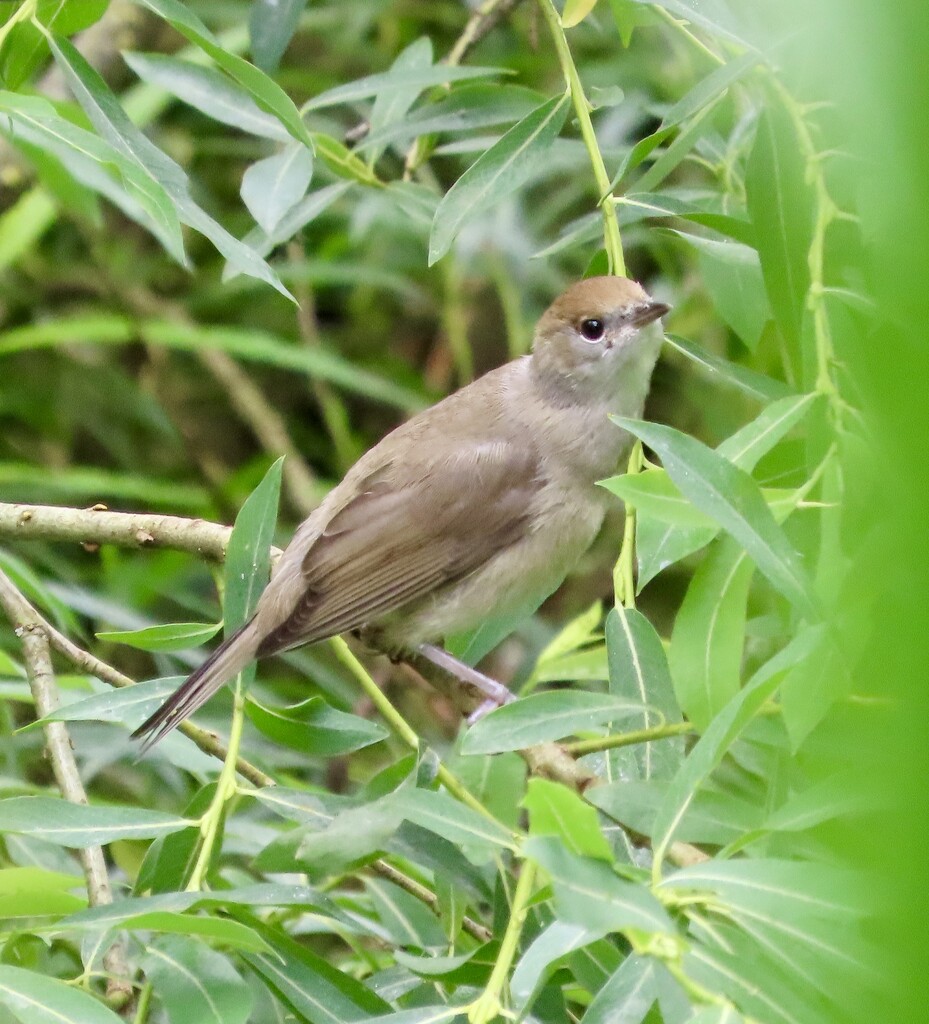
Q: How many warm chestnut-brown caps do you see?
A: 1